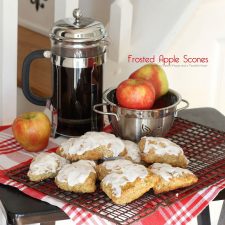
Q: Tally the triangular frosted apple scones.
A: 8